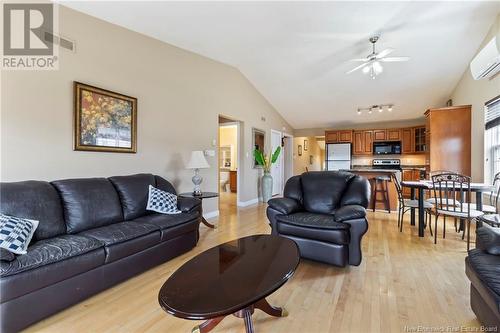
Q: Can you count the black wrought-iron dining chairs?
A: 4